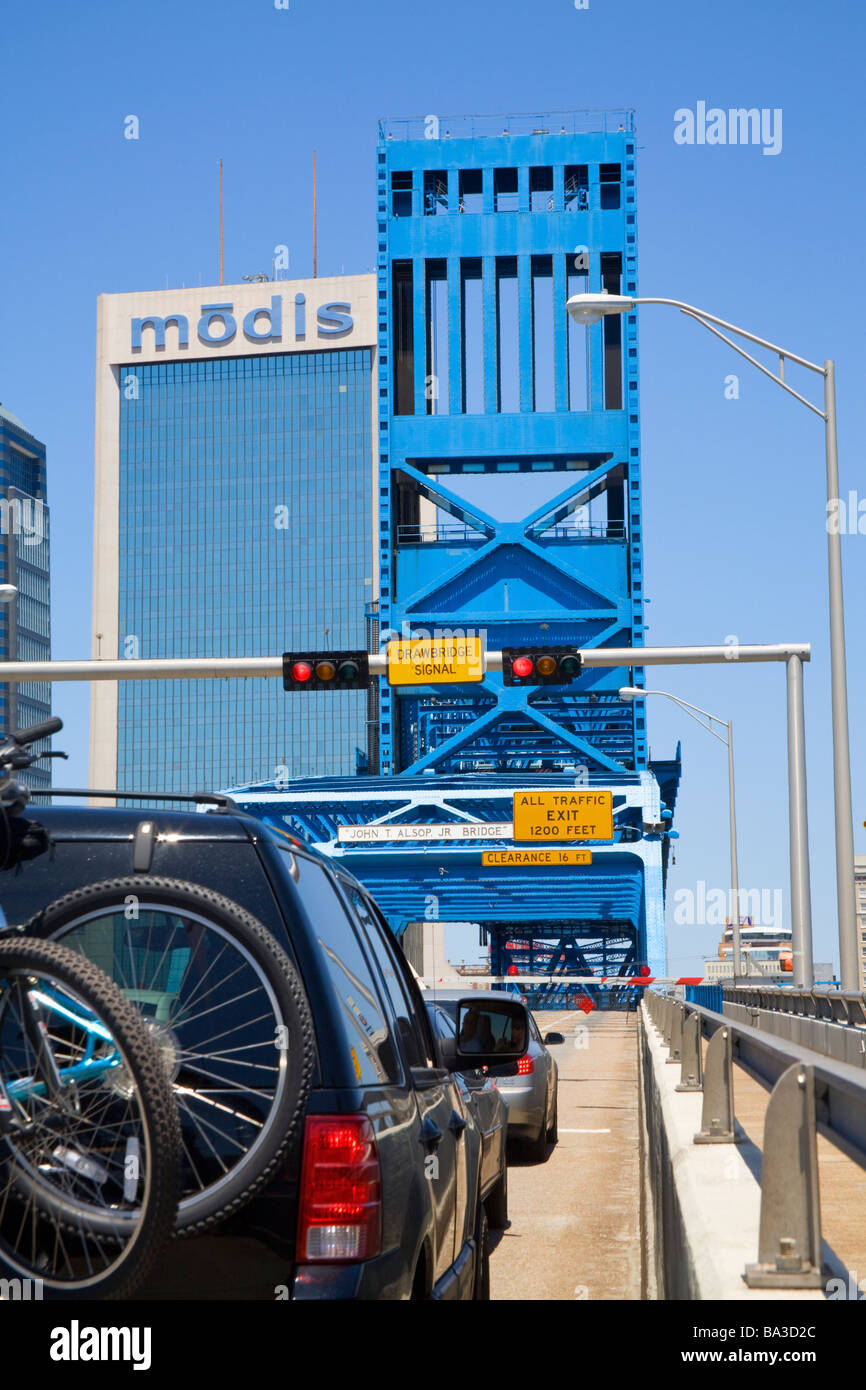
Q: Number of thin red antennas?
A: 2